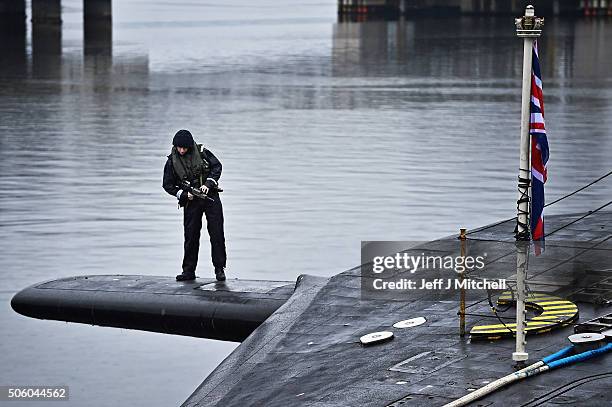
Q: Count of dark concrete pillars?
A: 3